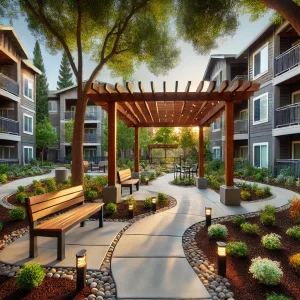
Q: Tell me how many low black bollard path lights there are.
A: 5